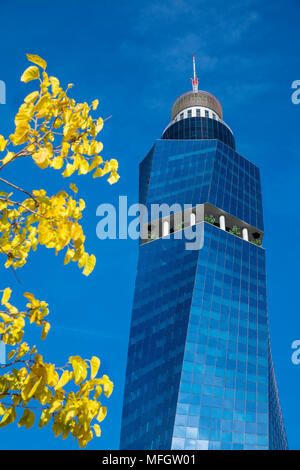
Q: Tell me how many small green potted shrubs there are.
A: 5